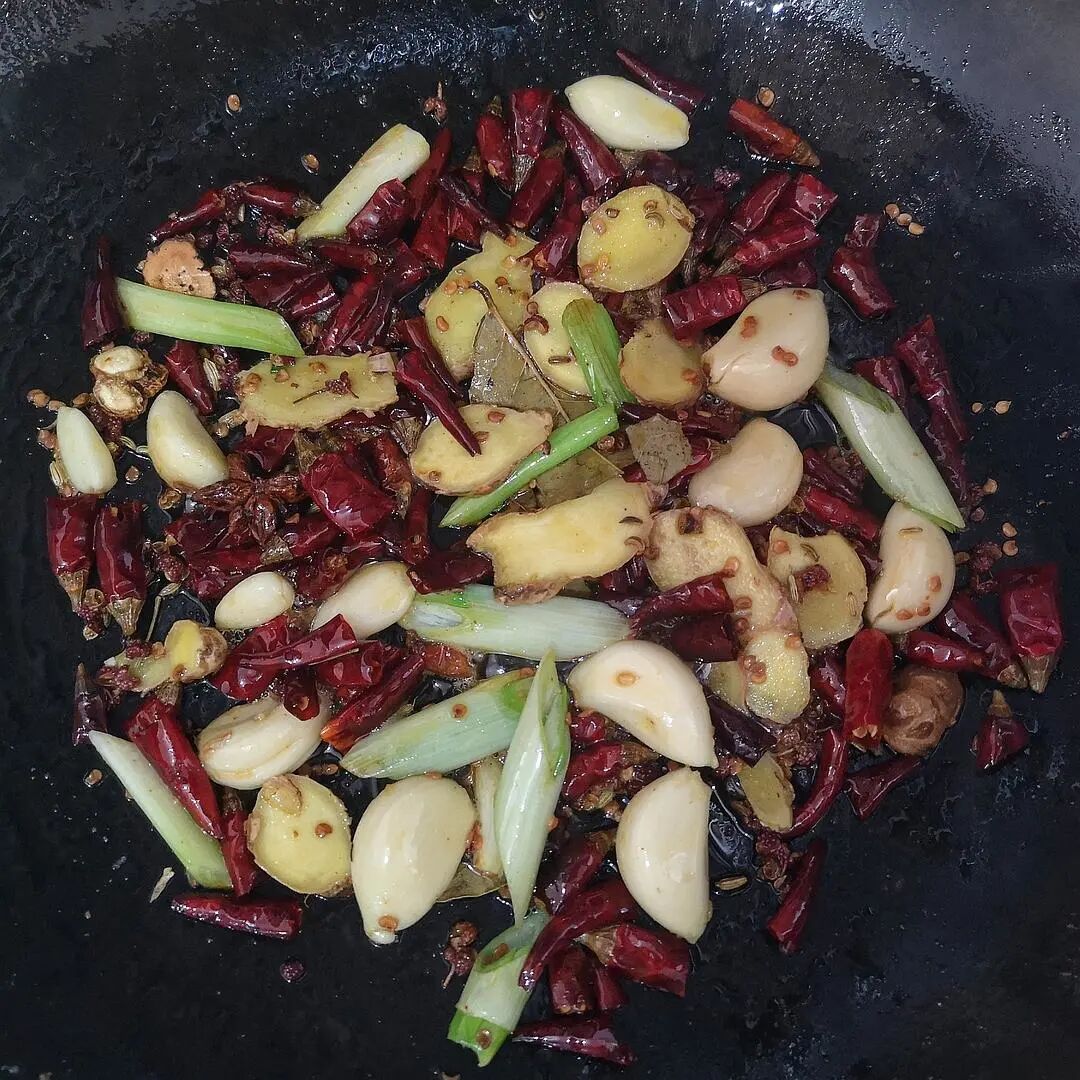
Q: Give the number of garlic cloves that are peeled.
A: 12